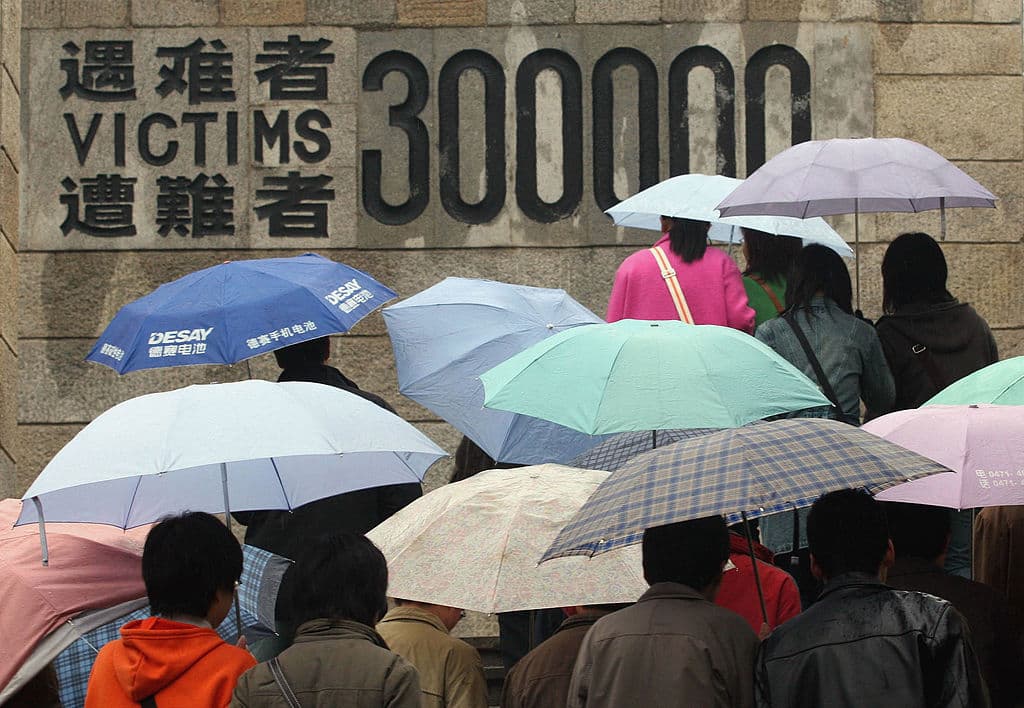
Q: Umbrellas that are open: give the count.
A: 13